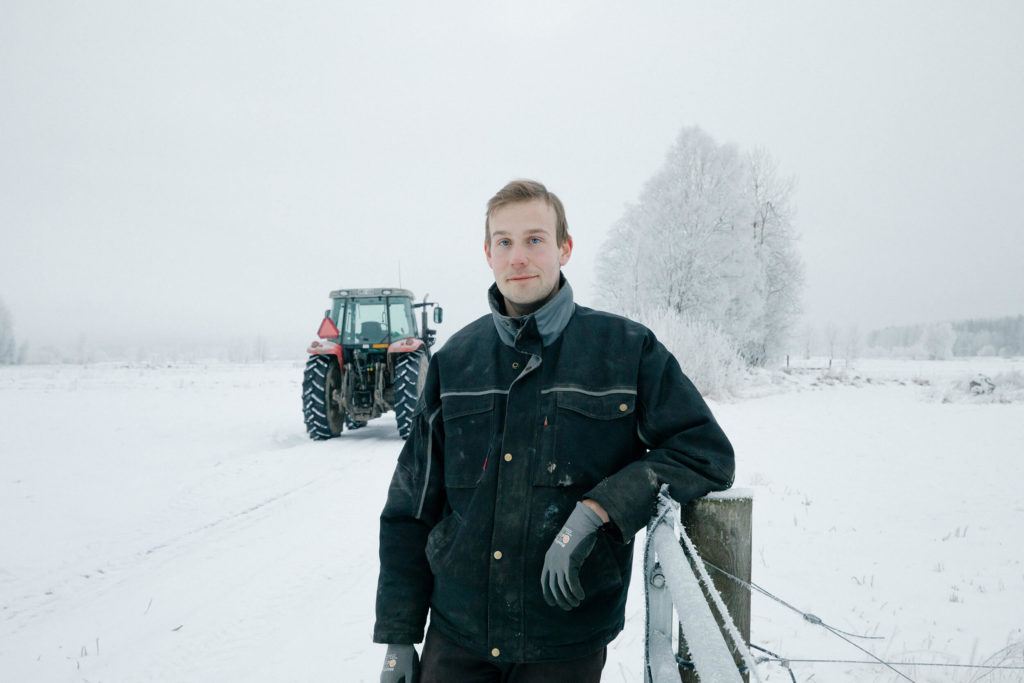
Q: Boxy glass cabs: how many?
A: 1